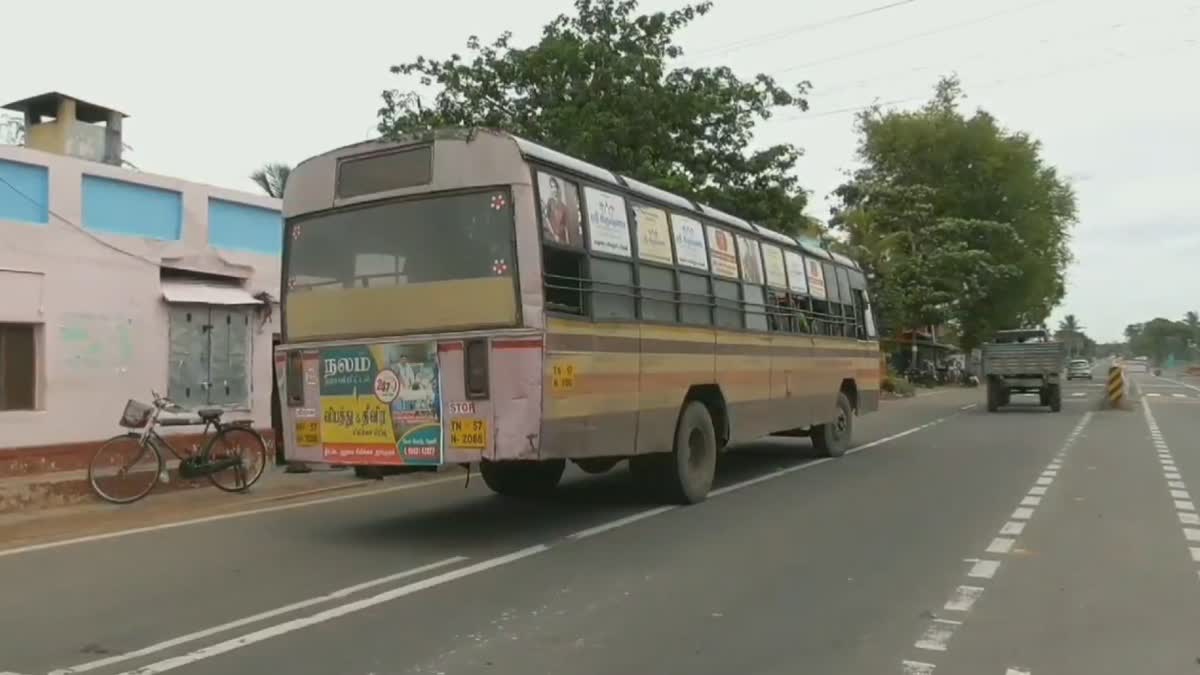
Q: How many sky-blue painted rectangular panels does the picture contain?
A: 3